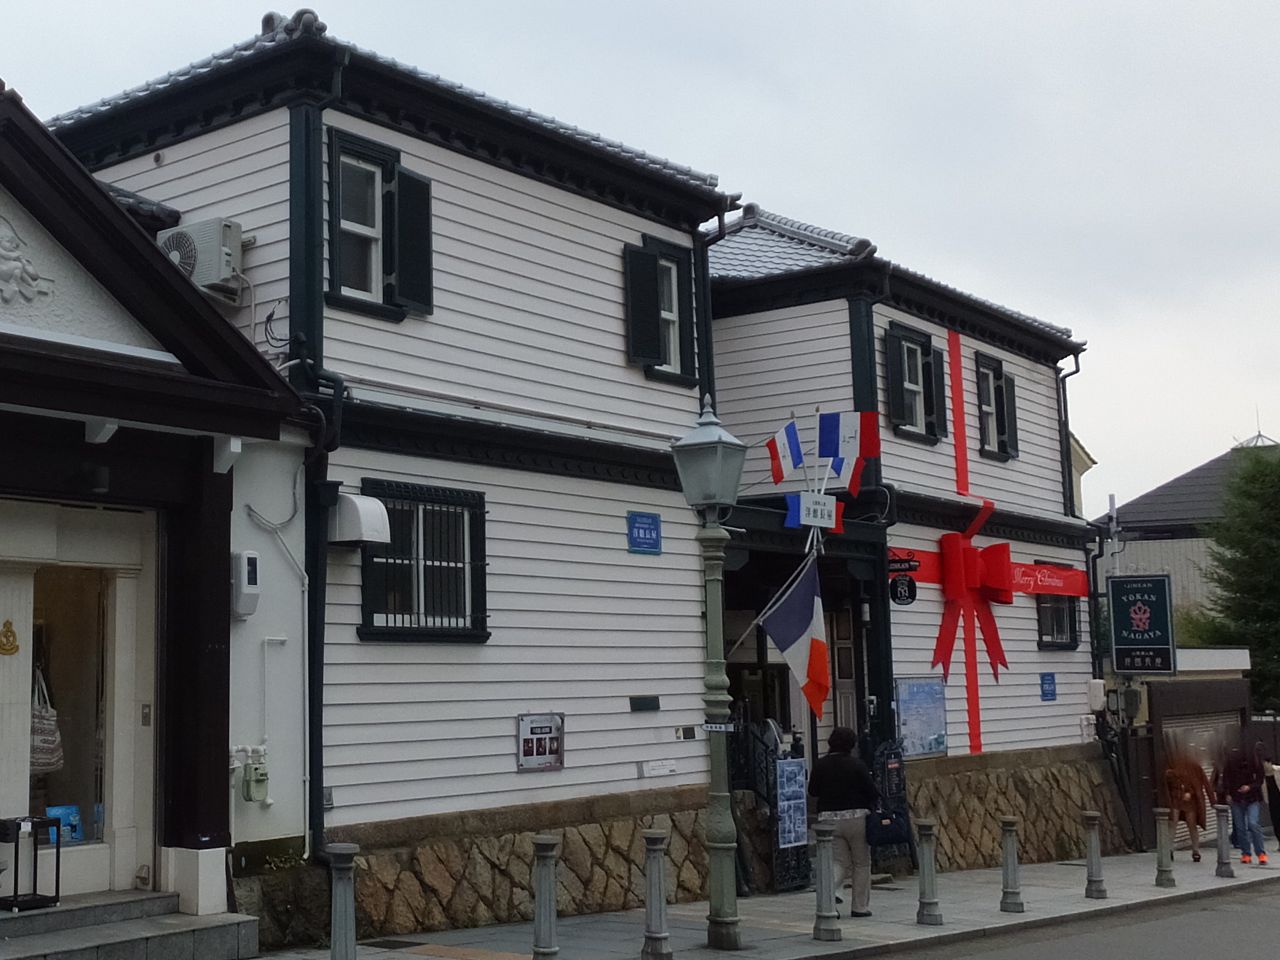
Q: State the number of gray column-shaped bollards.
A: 9